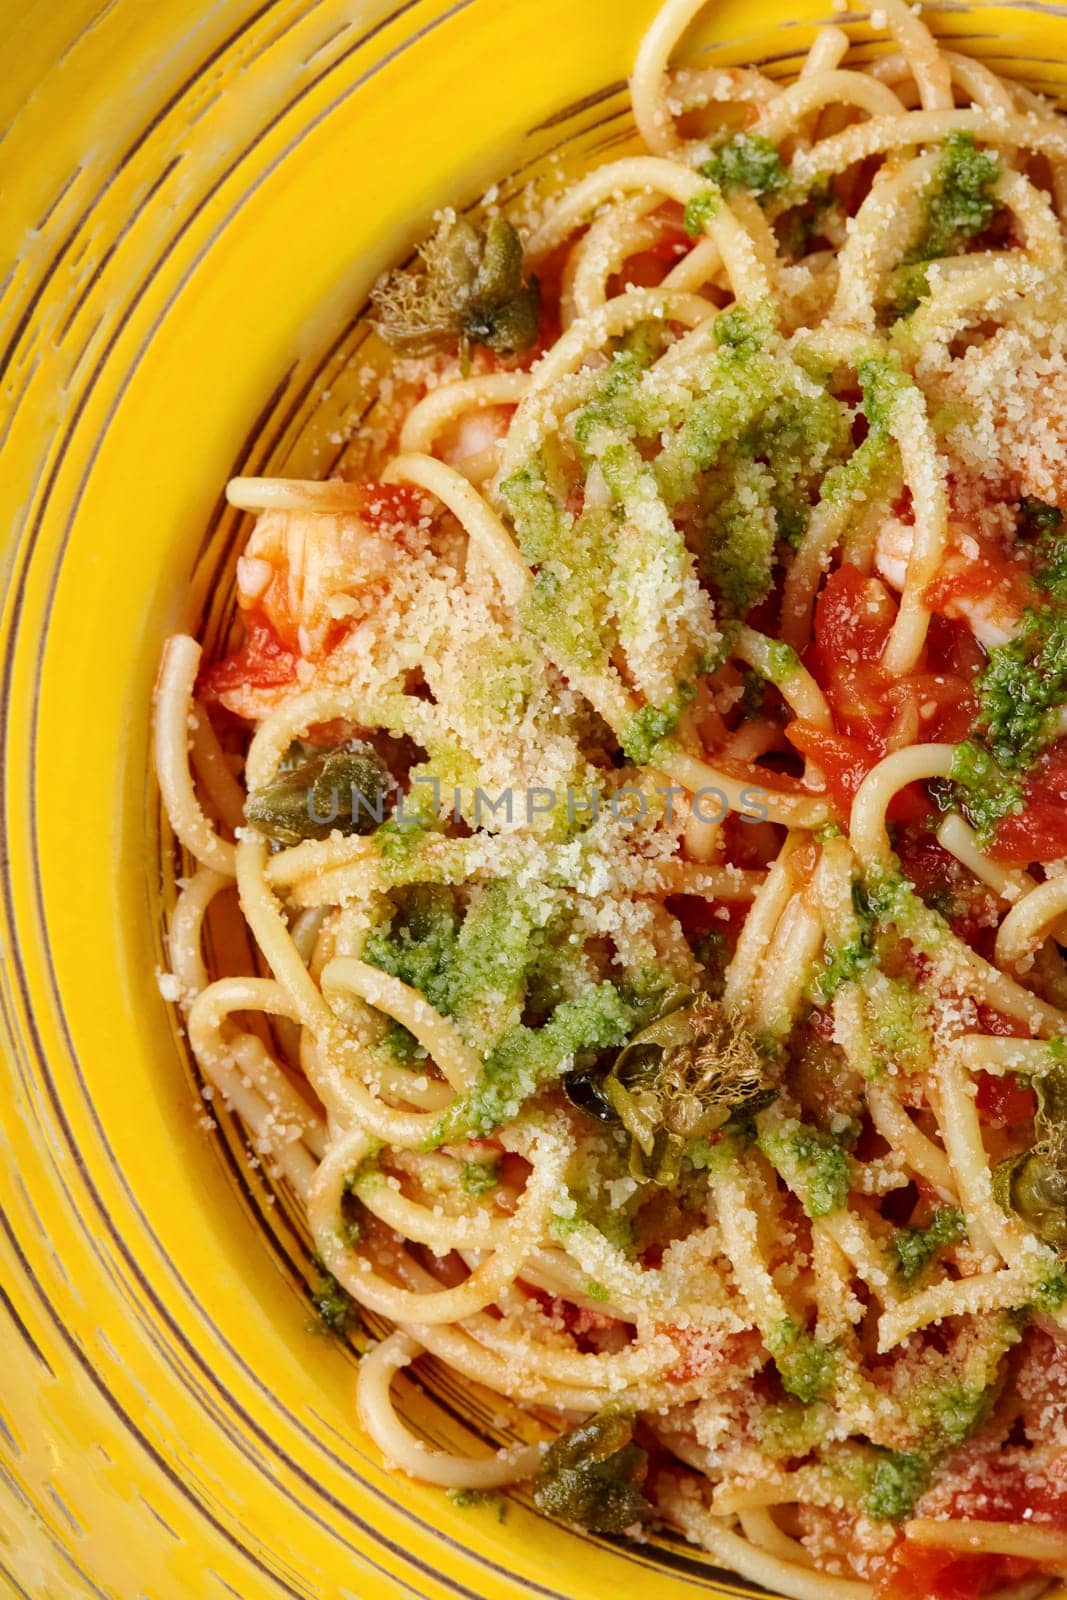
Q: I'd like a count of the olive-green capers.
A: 5